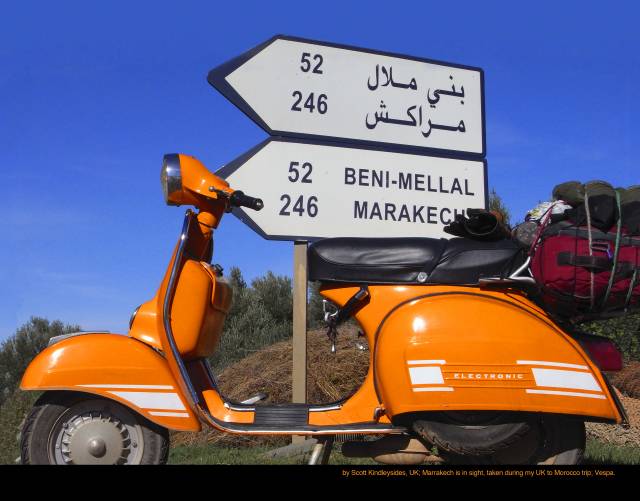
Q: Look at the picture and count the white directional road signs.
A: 2